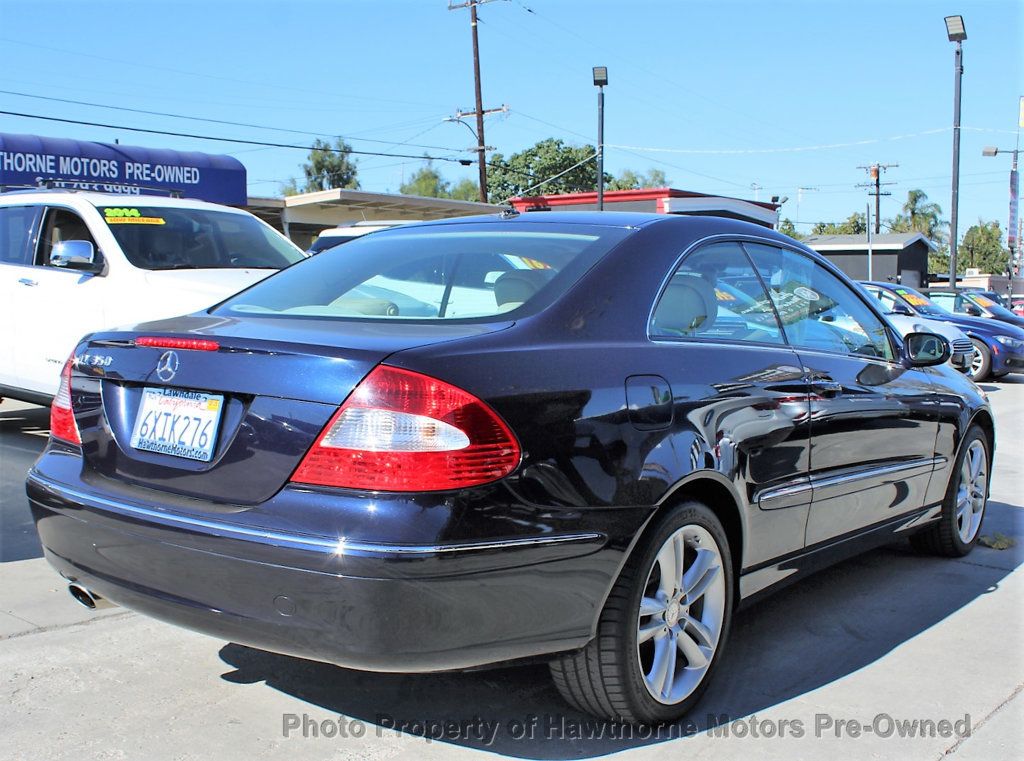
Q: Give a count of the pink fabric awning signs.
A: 0